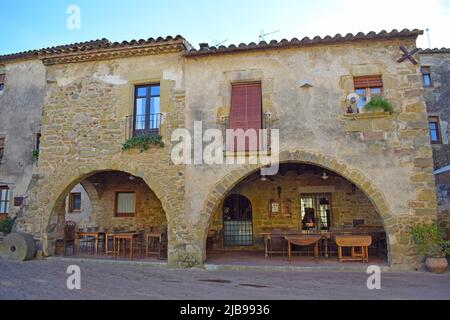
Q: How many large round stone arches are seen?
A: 2